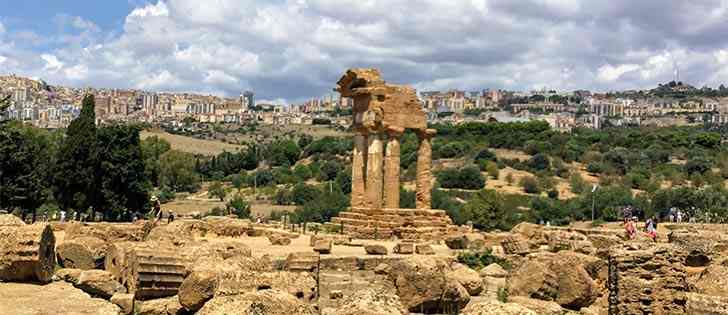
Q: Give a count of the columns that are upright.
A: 4